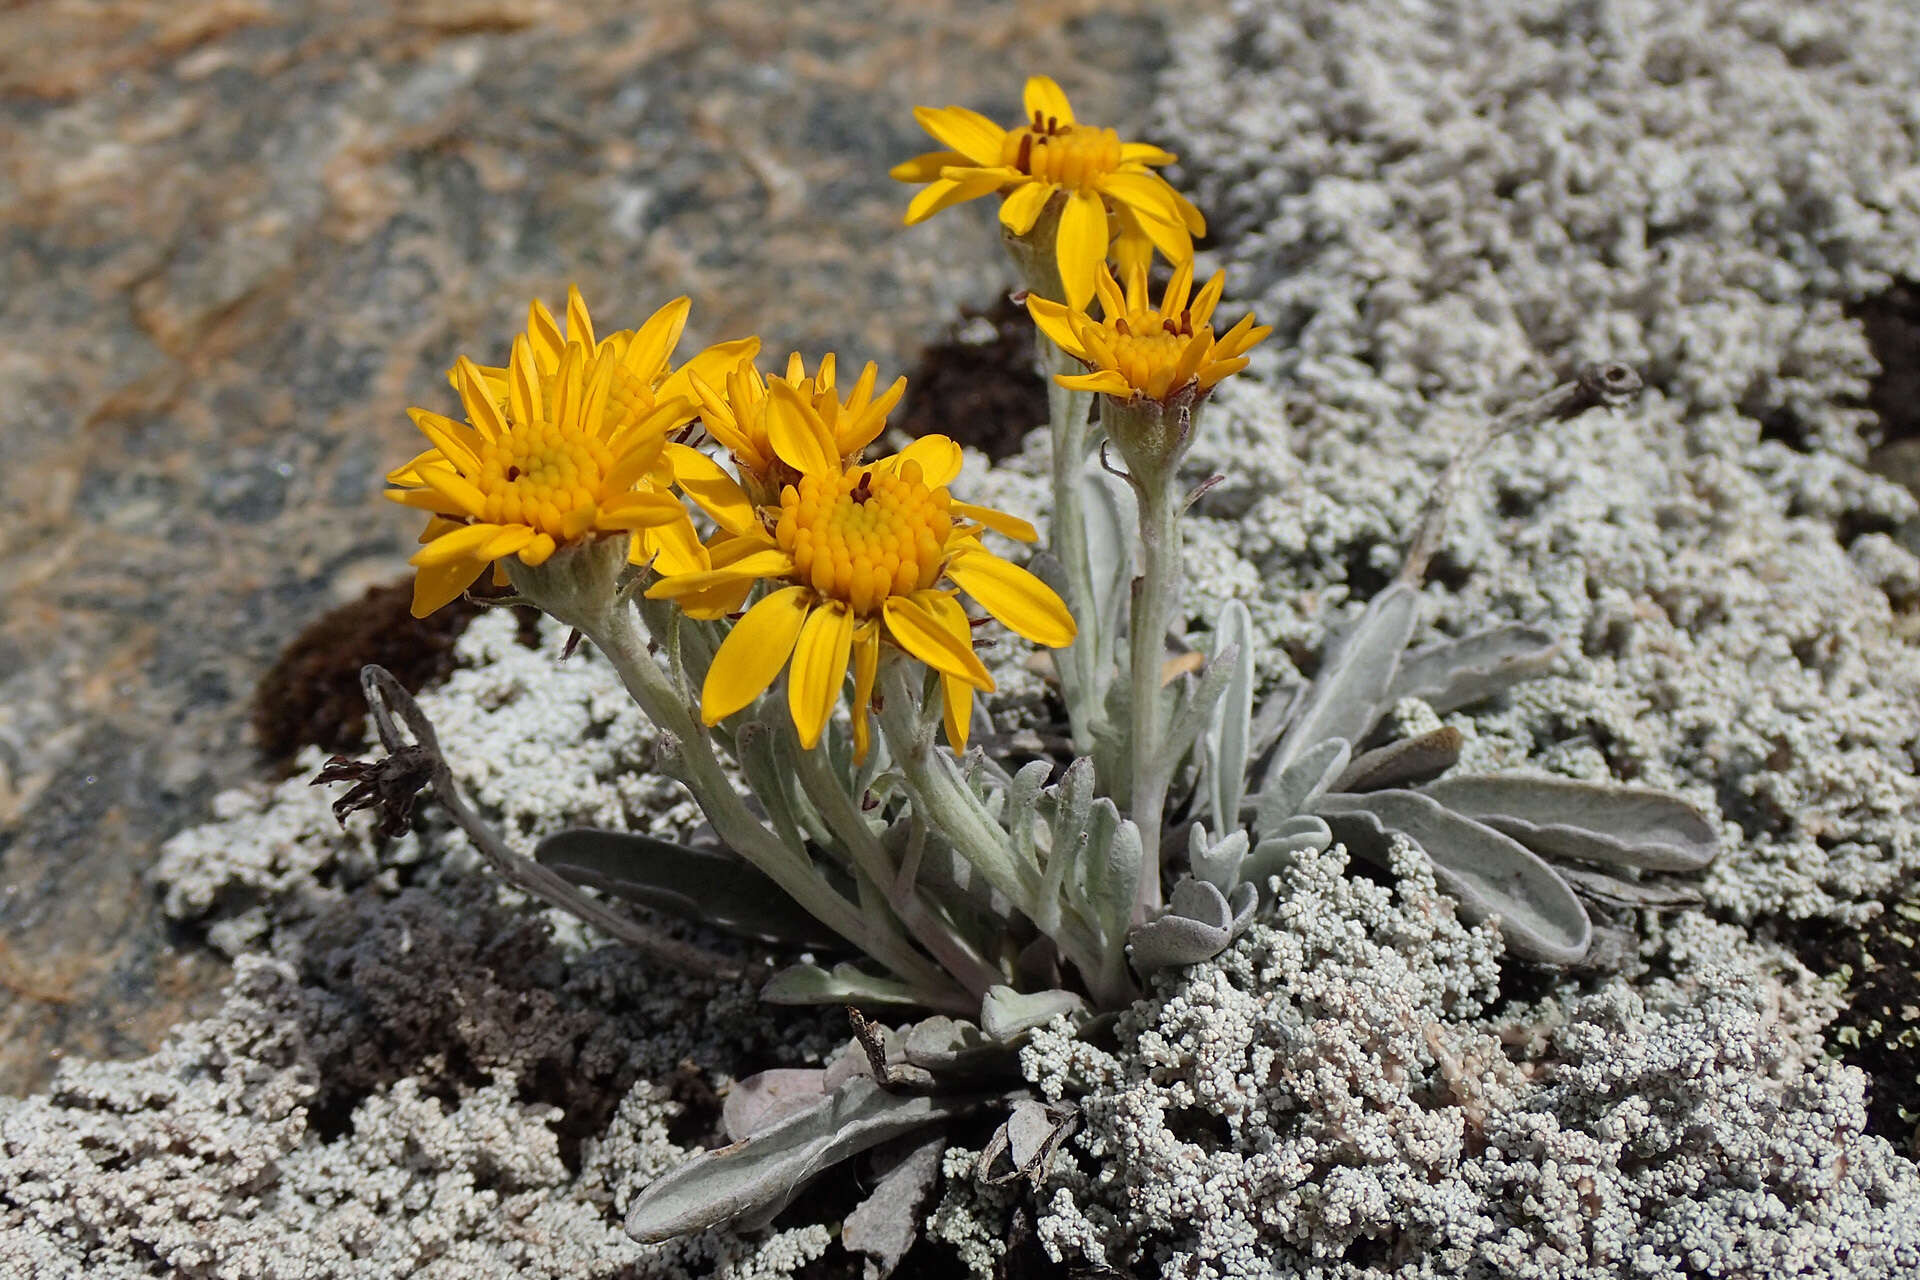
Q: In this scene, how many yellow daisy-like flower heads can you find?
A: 6